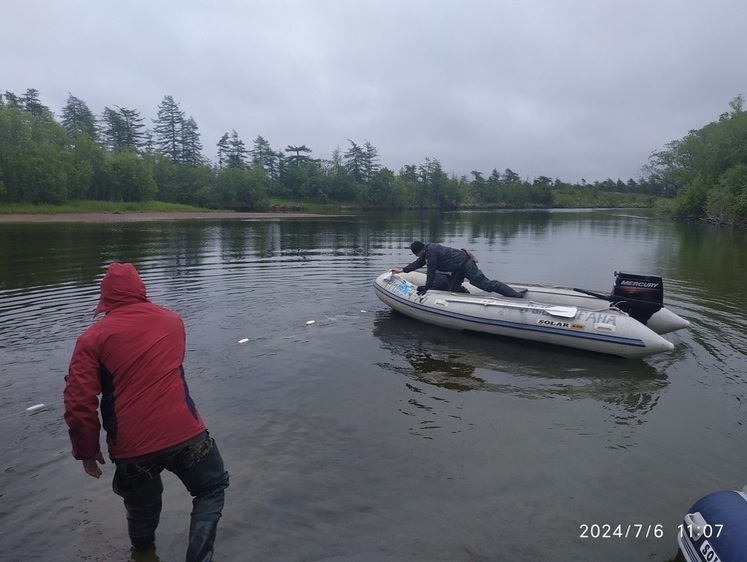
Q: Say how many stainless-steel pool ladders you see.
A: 0